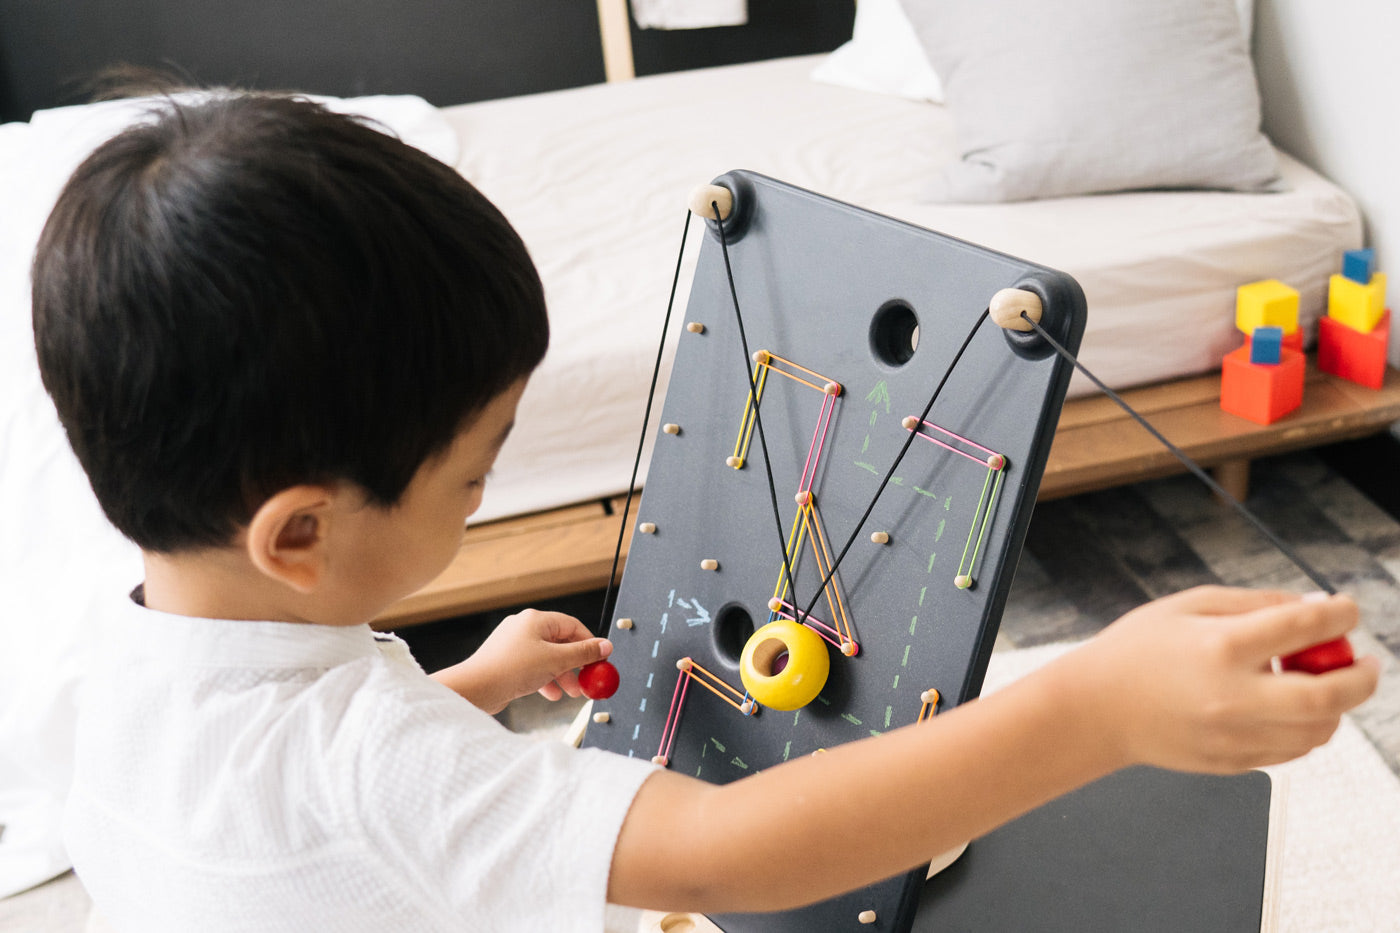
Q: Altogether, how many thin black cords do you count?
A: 2